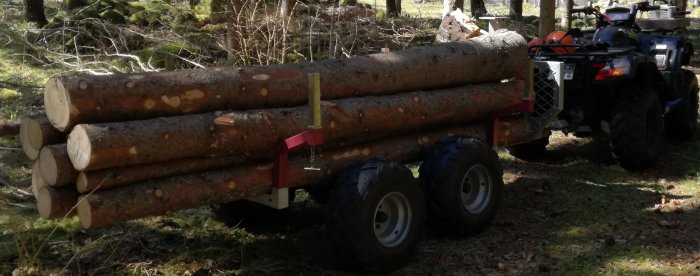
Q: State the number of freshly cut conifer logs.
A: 8